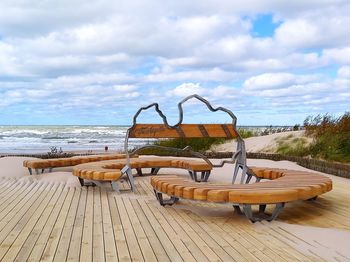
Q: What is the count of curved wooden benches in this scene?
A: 3